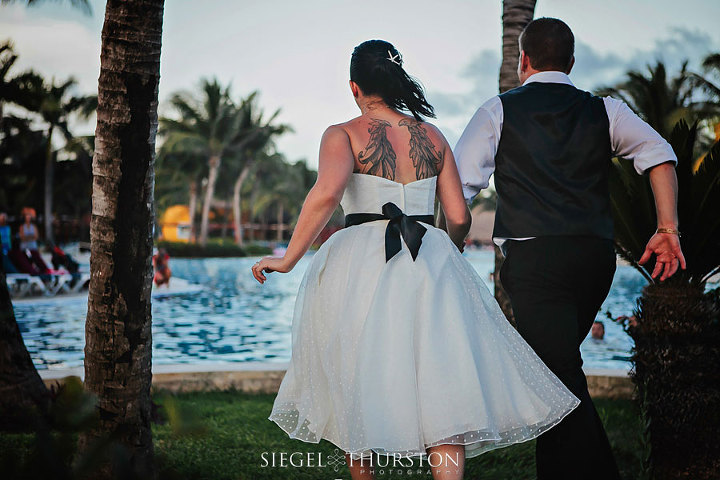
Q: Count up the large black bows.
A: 1